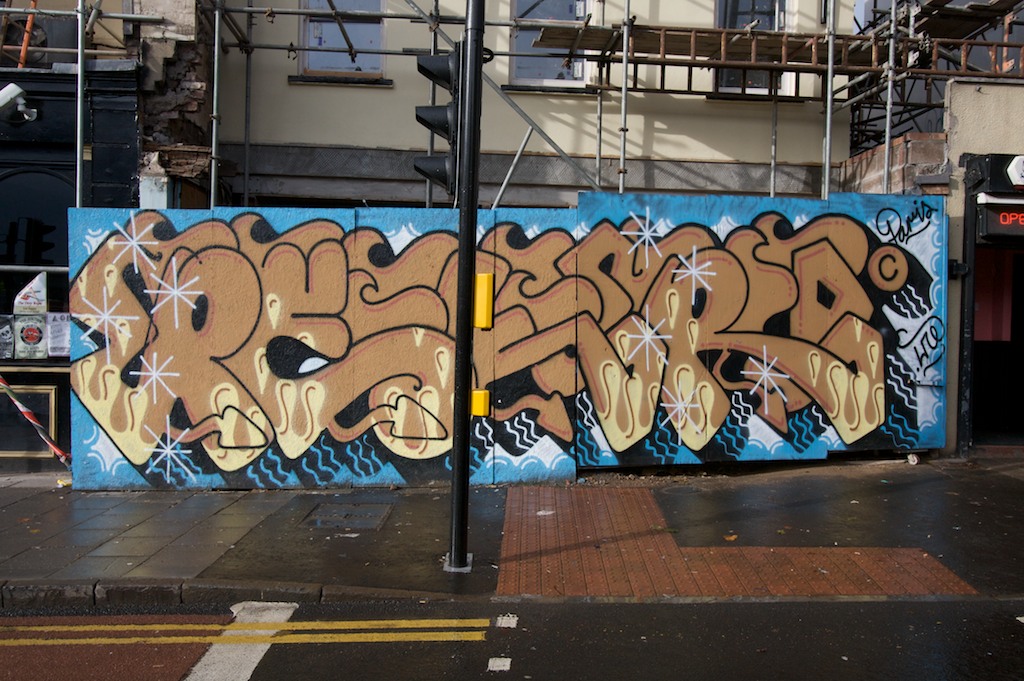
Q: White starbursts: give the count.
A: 10